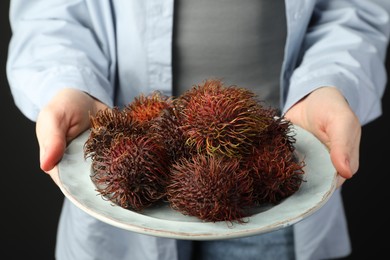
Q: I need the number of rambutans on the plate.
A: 8